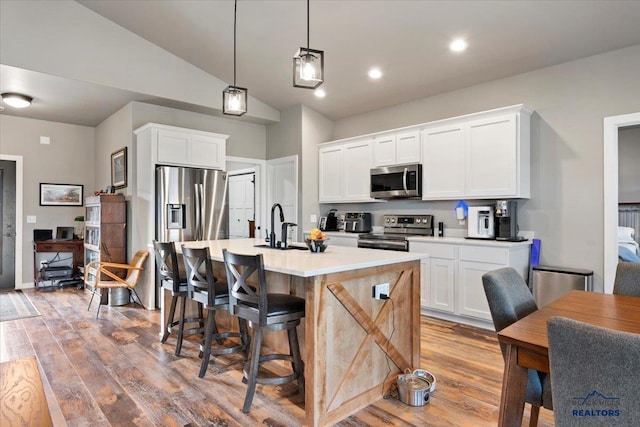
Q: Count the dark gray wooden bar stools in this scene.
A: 3